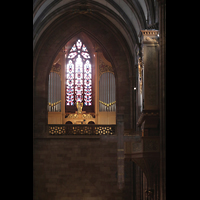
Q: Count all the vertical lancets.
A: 3